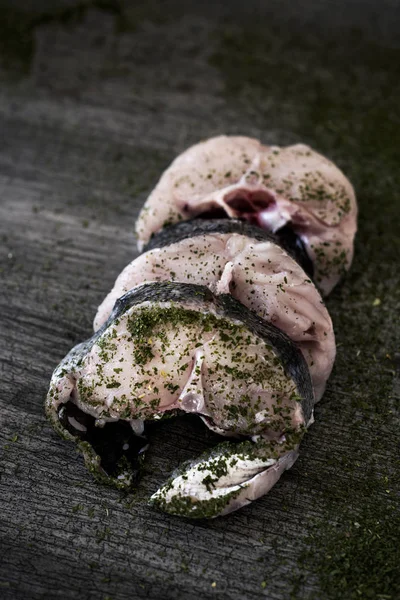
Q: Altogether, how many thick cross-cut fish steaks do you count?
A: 3